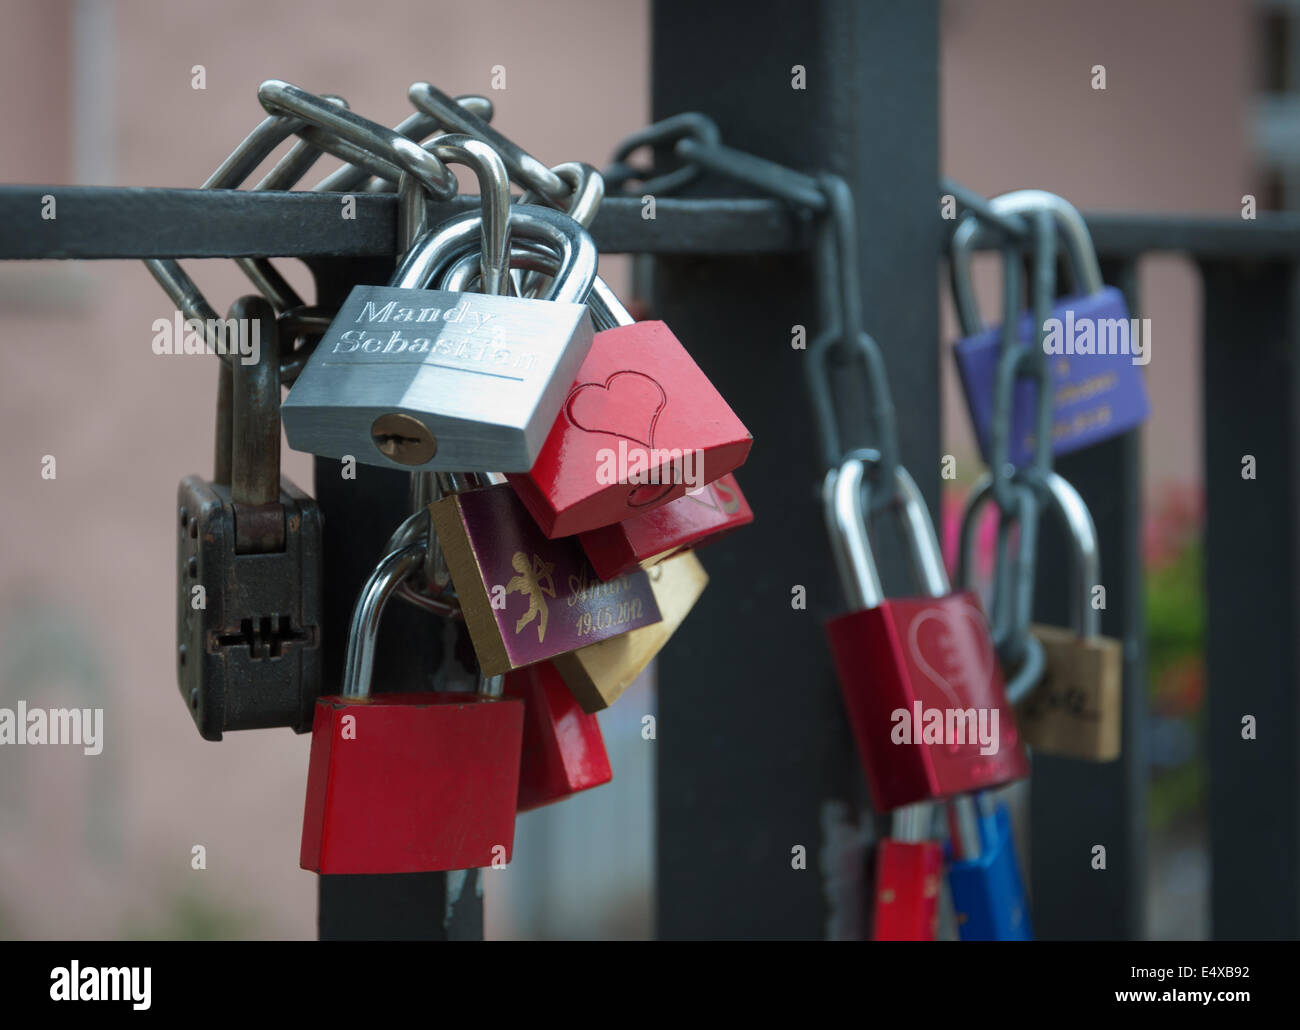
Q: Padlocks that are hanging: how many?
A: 13